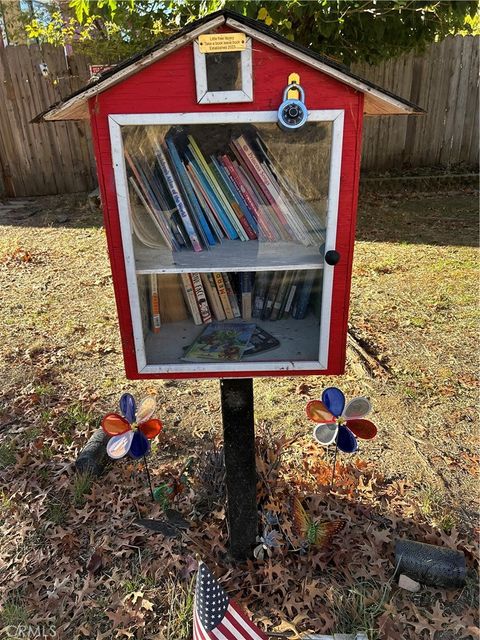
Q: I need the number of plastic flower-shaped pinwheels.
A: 2